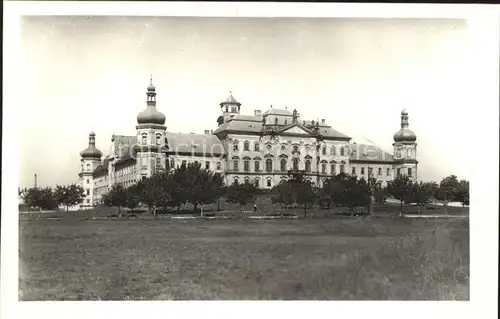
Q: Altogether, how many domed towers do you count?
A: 3